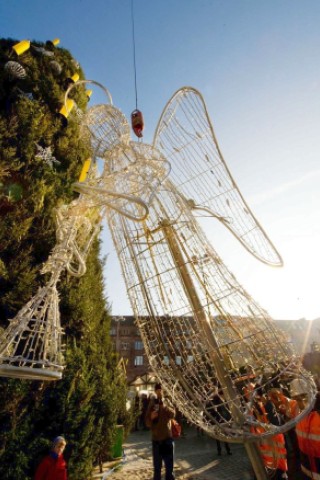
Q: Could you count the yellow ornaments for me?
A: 6